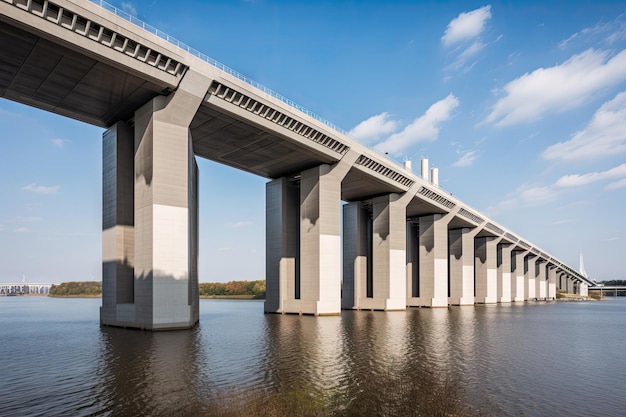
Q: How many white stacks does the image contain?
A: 3